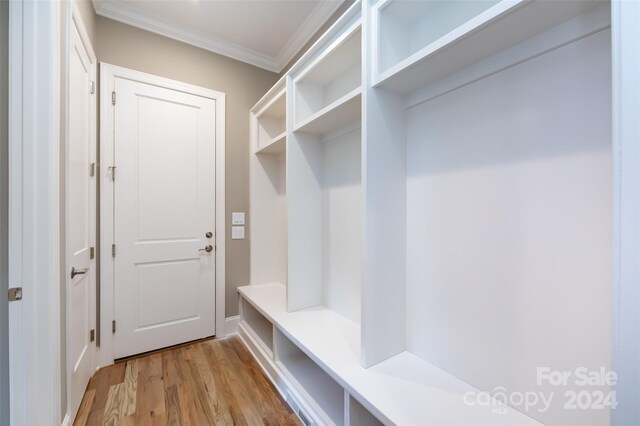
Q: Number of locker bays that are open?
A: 3